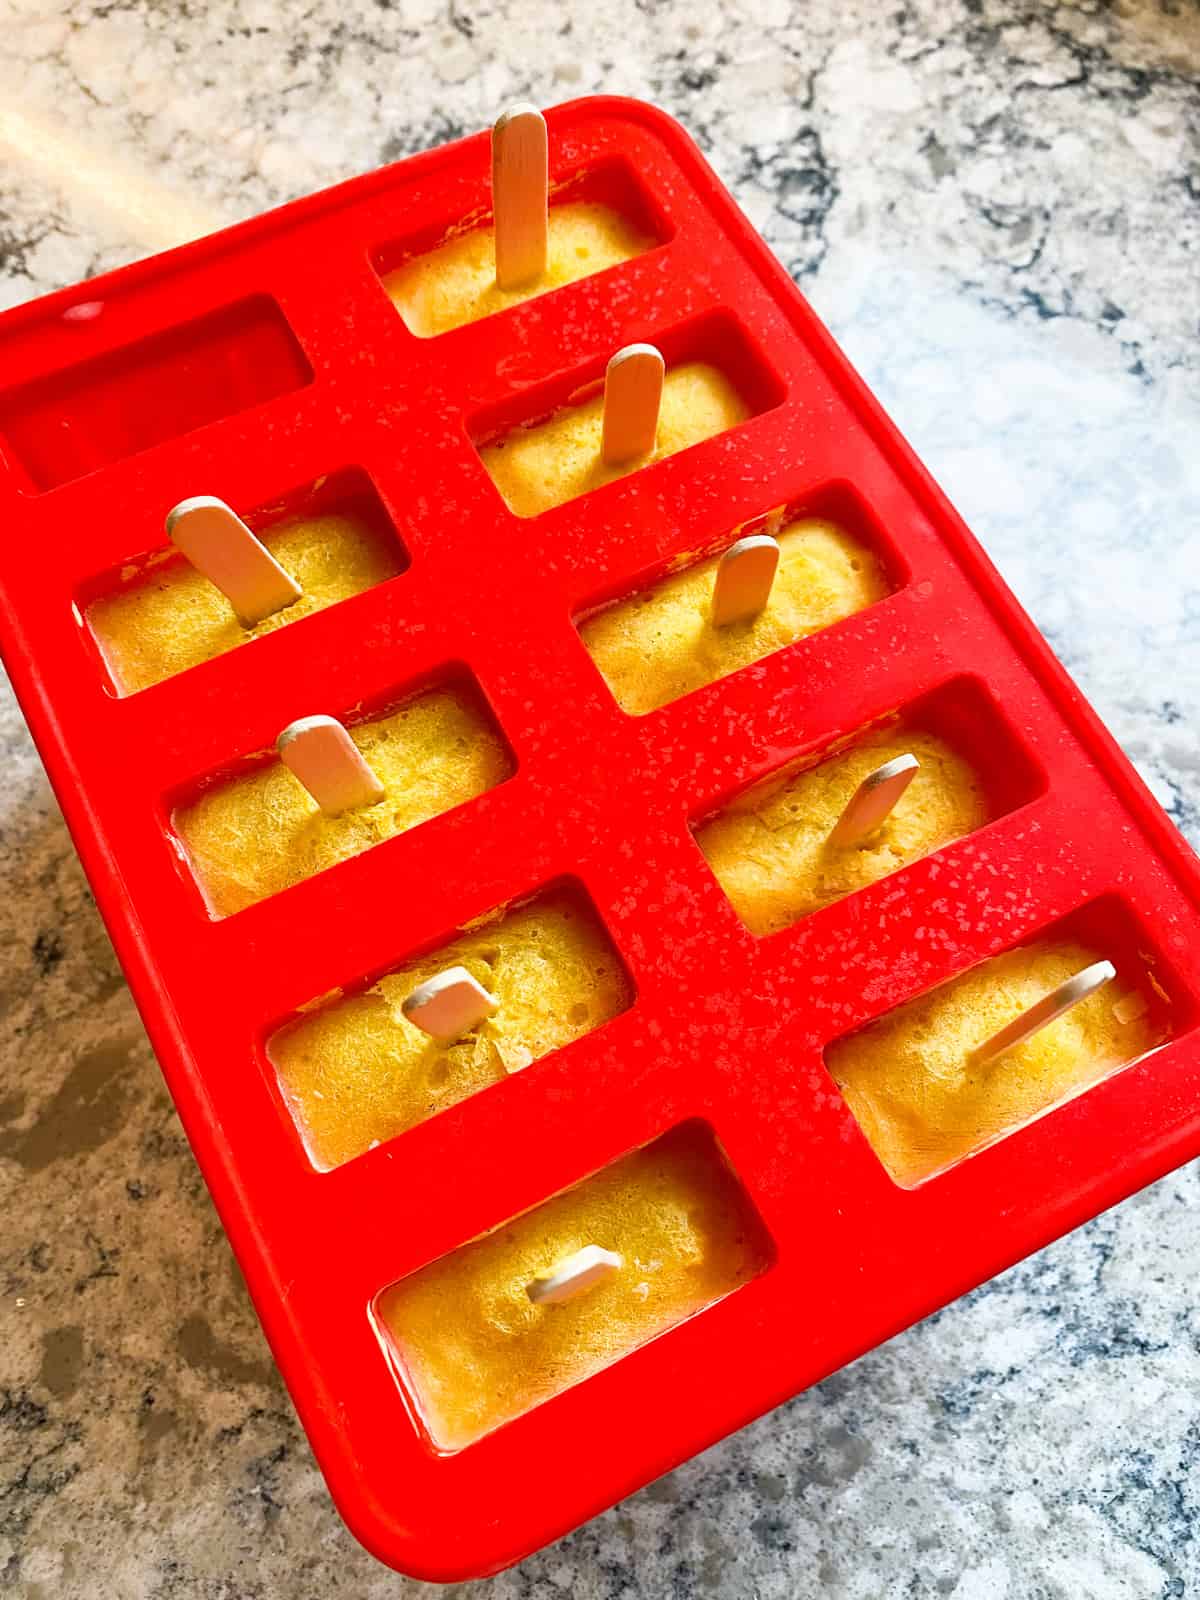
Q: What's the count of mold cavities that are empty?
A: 1